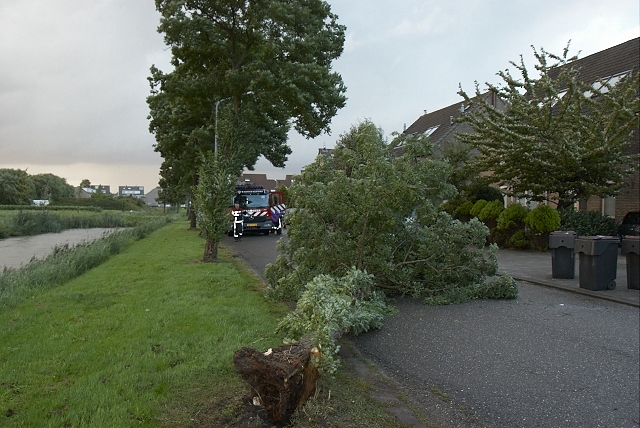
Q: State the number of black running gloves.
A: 0